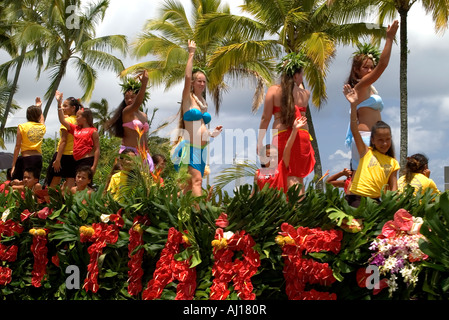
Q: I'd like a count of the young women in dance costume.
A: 4